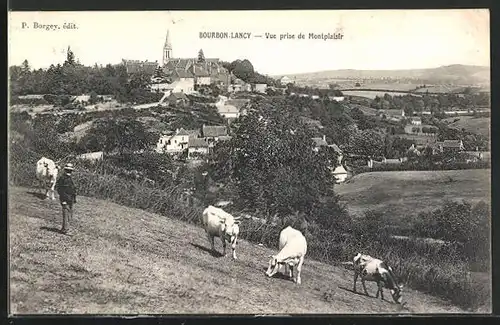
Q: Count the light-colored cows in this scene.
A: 3